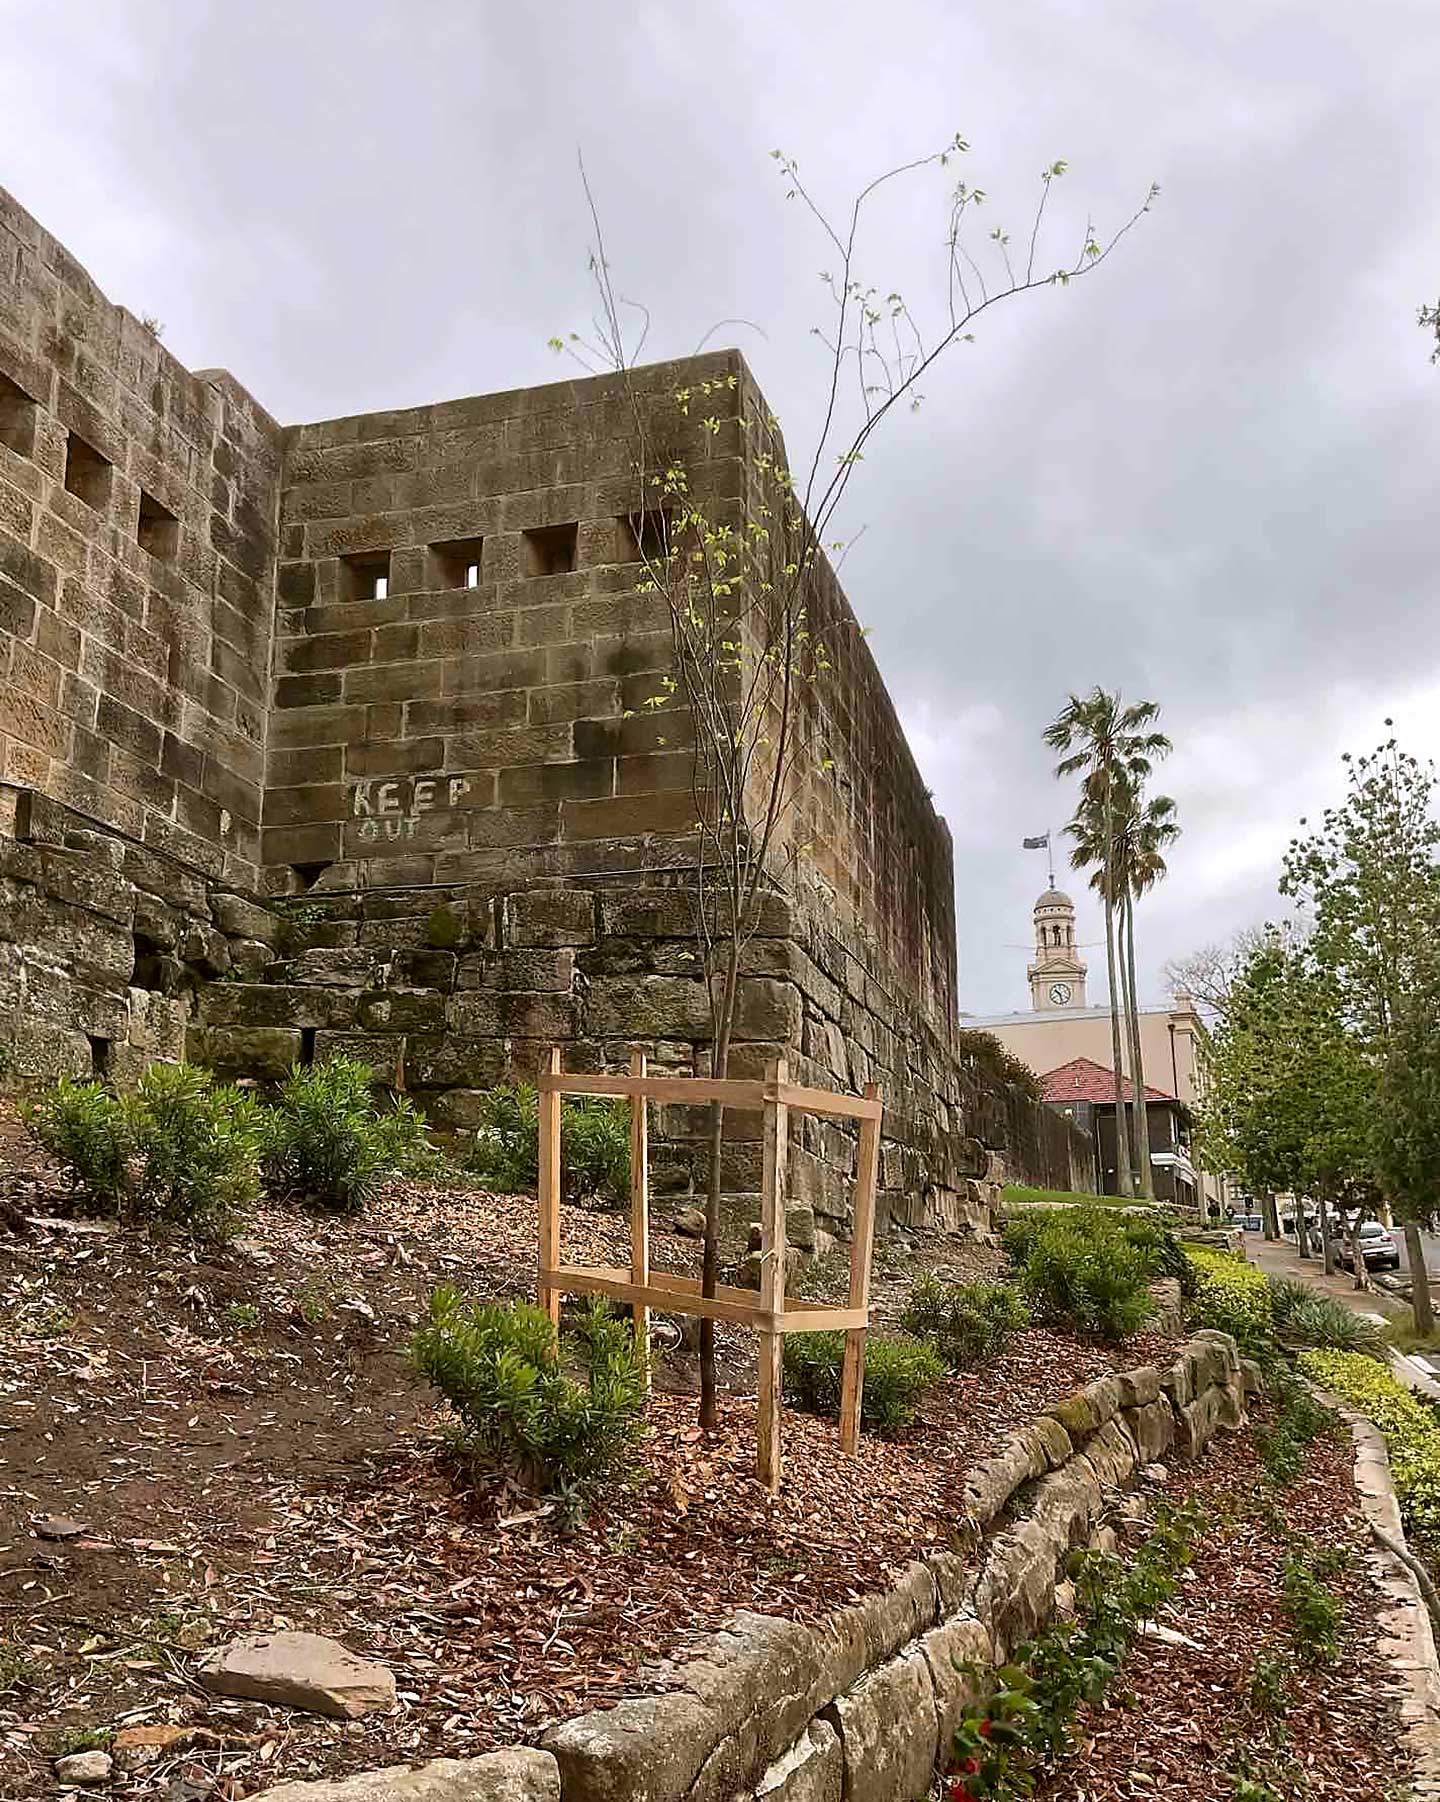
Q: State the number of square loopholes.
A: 7